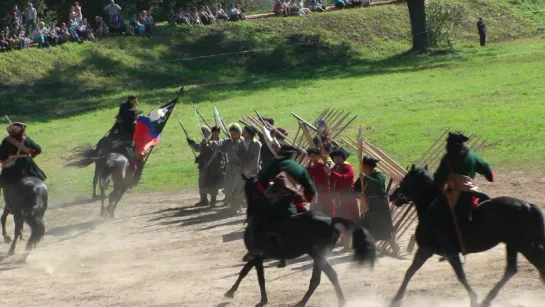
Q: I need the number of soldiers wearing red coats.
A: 2